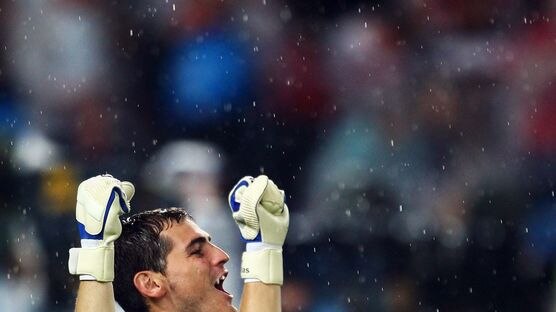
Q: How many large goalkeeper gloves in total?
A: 2